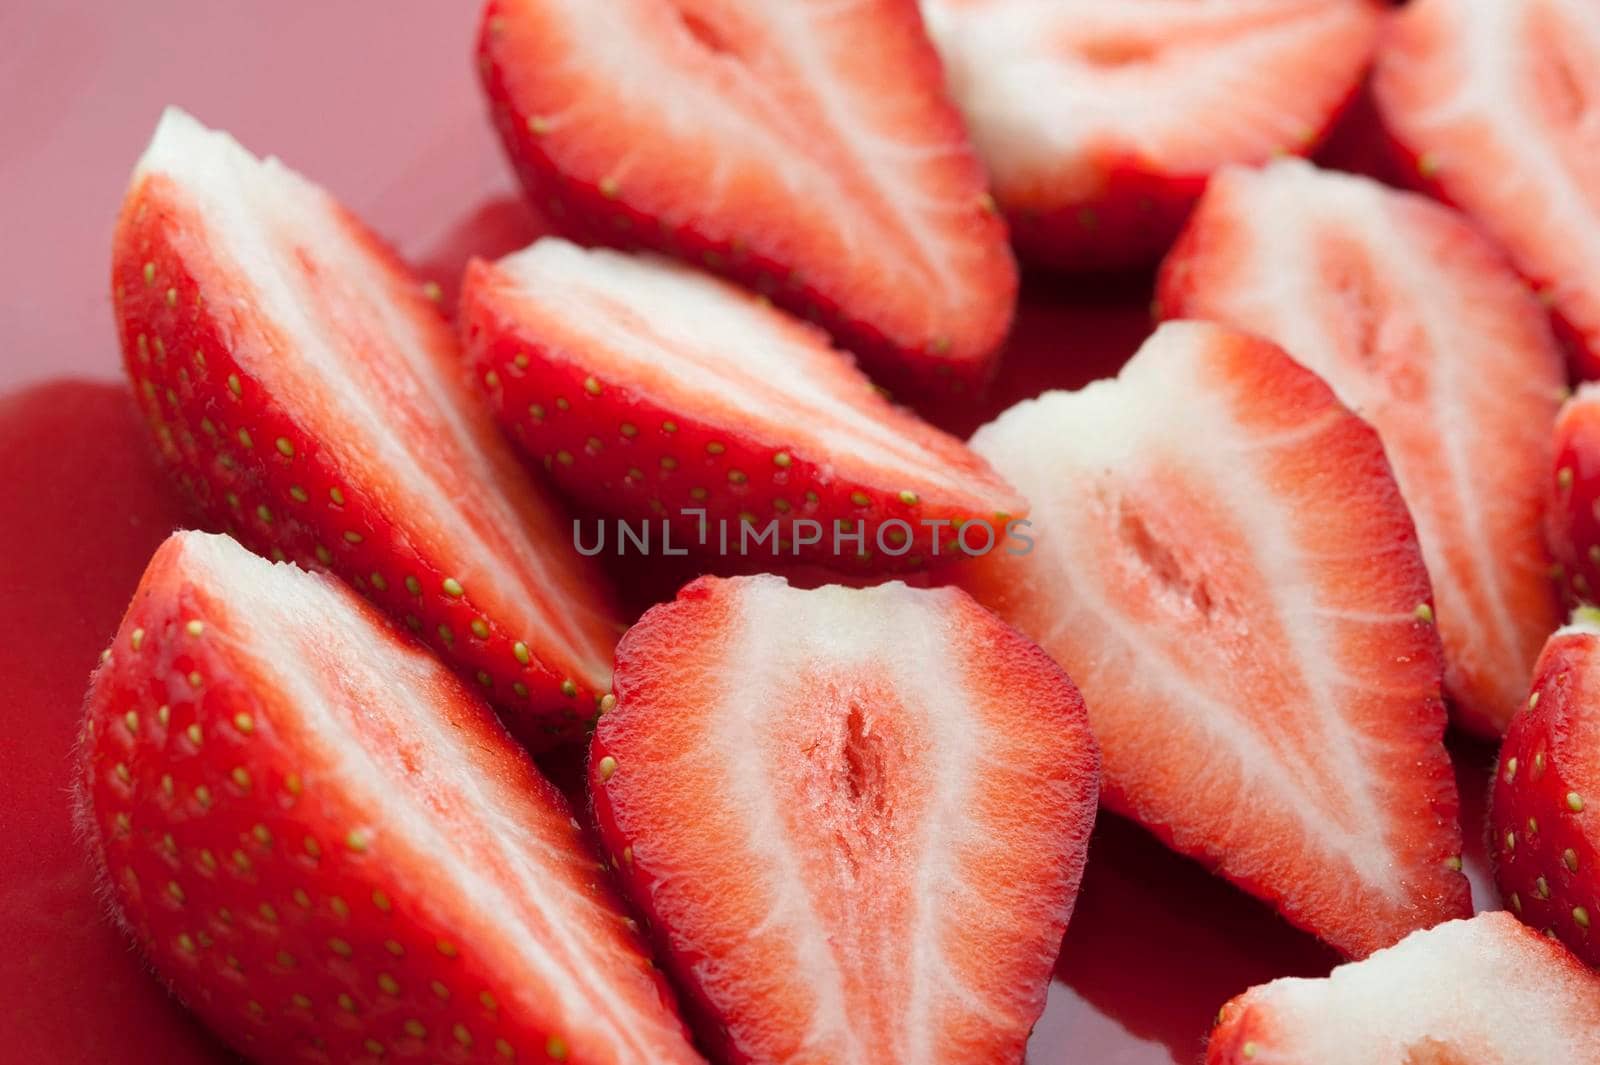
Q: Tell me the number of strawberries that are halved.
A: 12